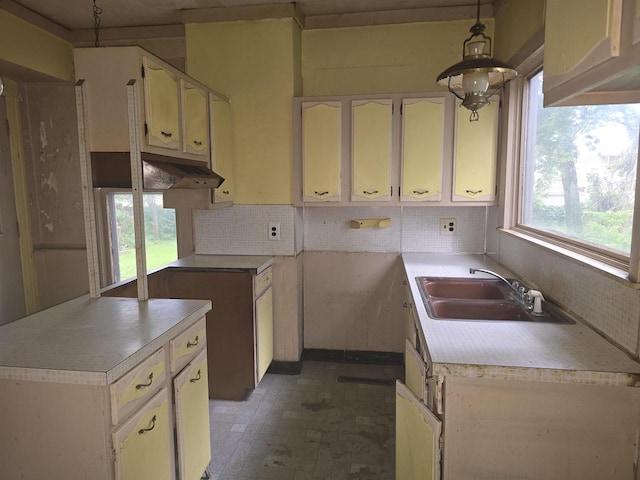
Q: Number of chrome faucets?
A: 1